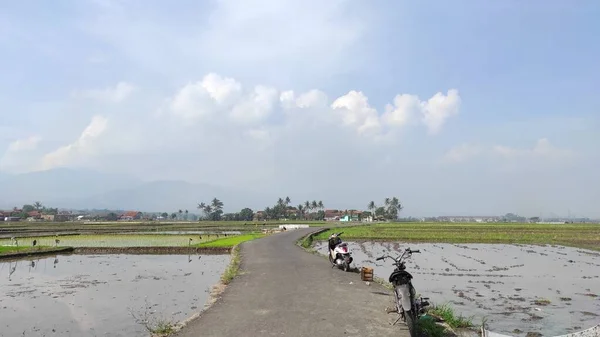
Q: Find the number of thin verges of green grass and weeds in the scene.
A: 2